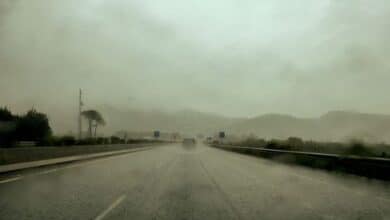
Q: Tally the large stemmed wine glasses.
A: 0